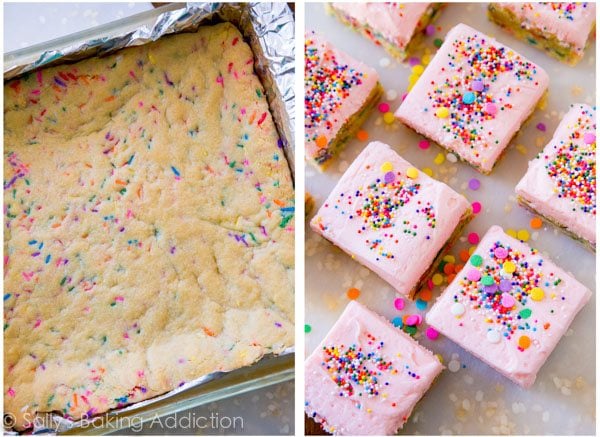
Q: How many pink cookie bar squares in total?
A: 8